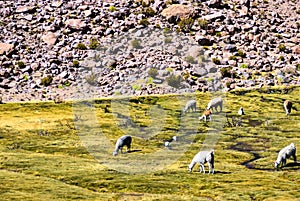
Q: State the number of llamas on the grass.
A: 7